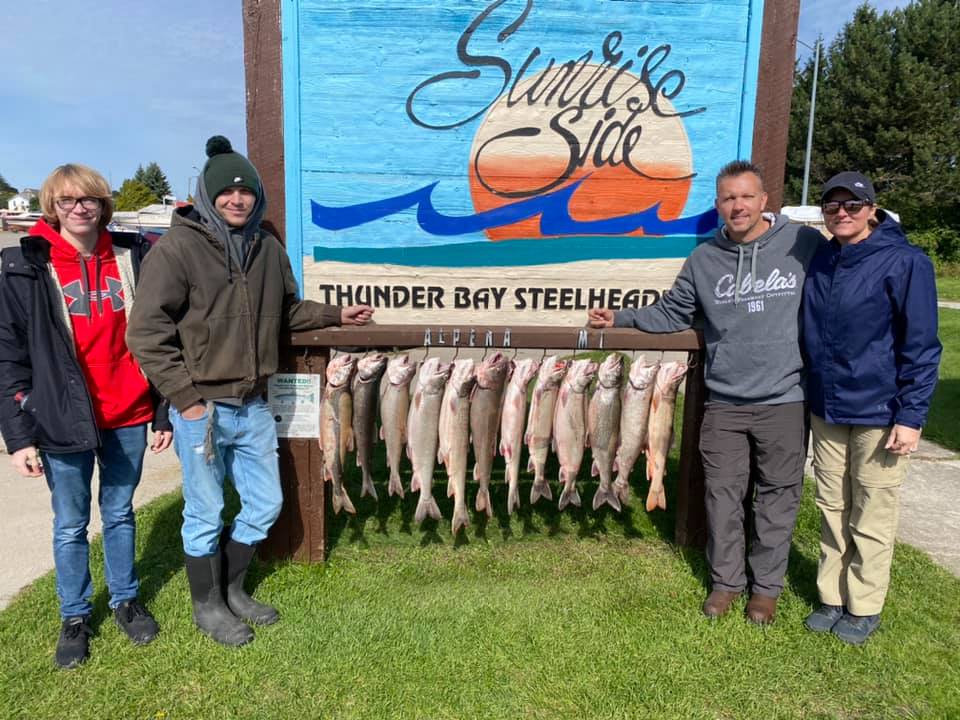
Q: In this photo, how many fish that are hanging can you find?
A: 12